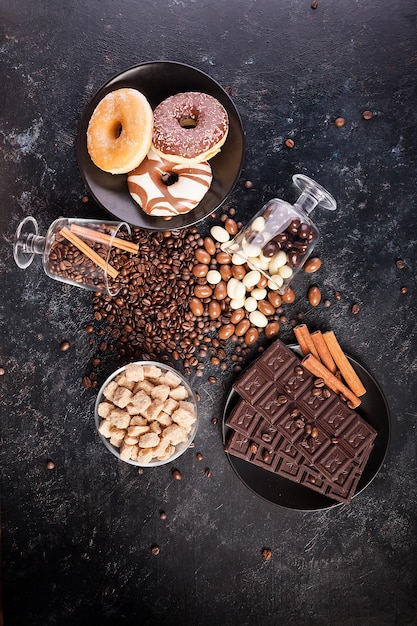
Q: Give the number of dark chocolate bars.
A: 3